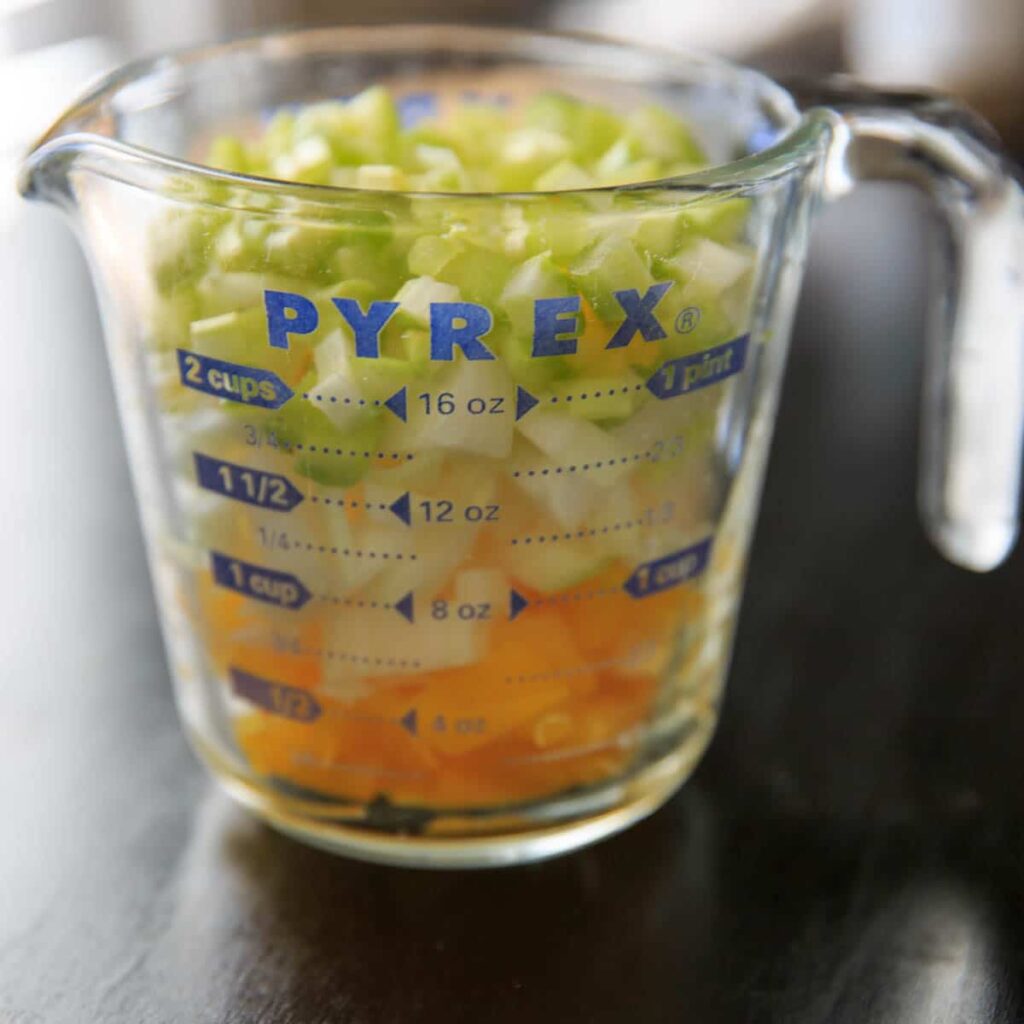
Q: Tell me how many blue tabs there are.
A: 6